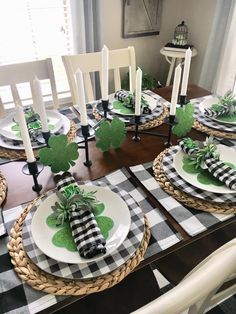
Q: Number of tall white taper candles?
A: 7